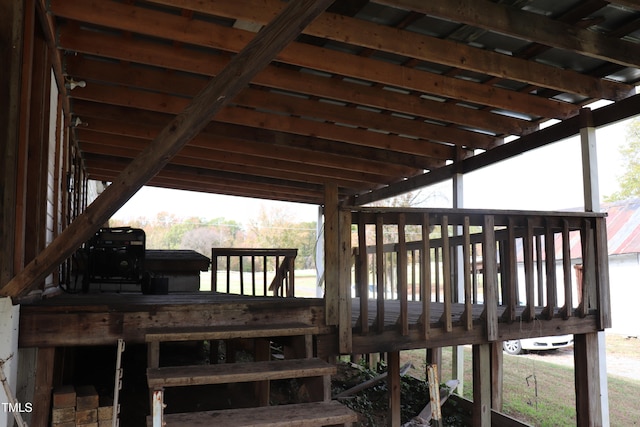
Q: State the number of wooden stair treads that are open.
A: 3